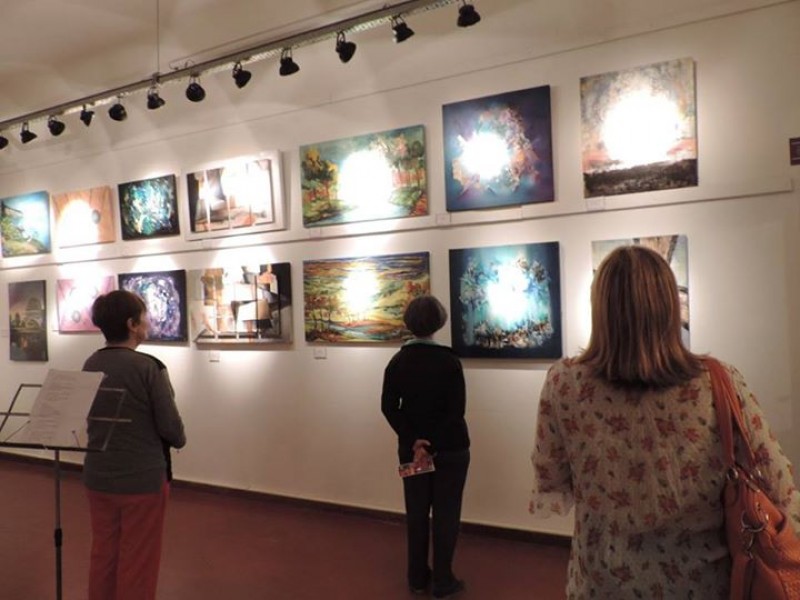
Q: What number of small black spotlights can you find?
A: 12